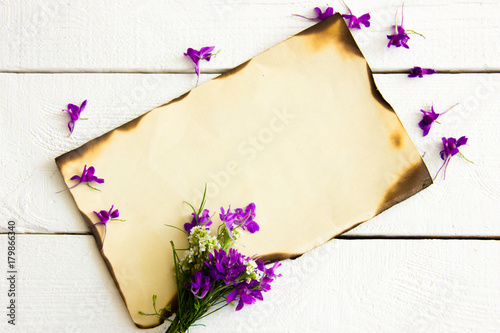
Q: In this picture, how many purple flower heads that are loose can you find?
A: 10